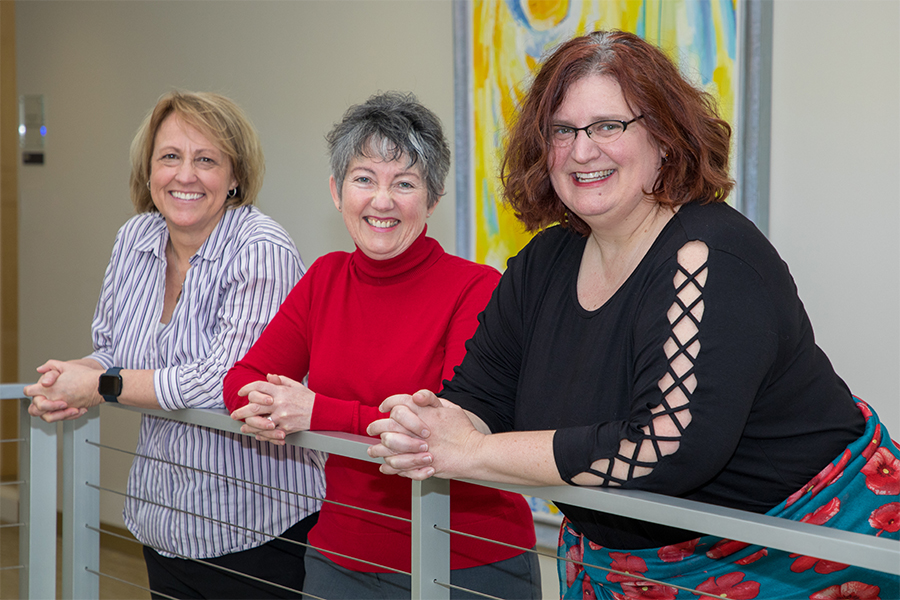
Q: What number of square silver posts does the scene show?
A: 3